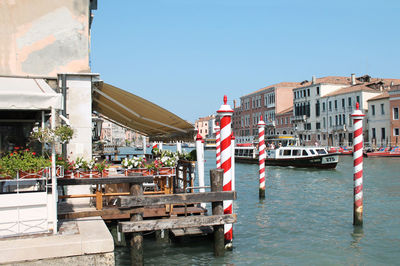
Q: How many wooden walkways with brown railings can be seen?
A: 1